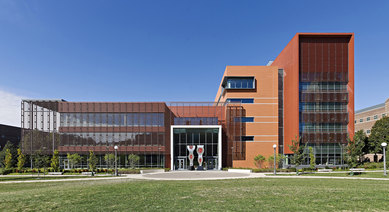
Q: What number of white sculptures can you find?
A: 2